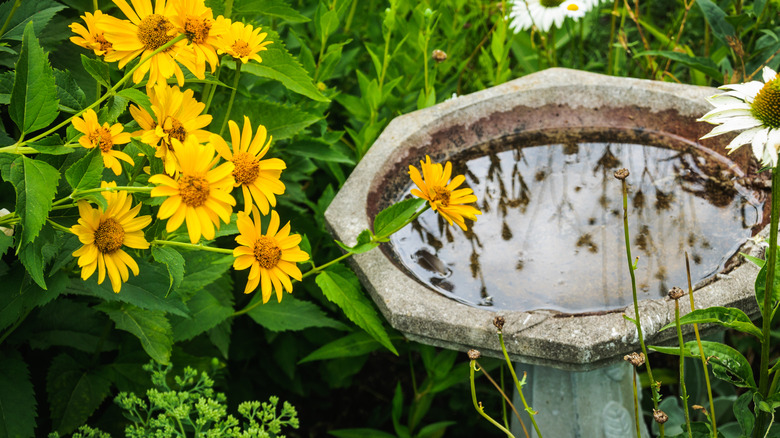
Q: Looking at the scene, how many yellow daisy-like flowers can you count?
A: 11